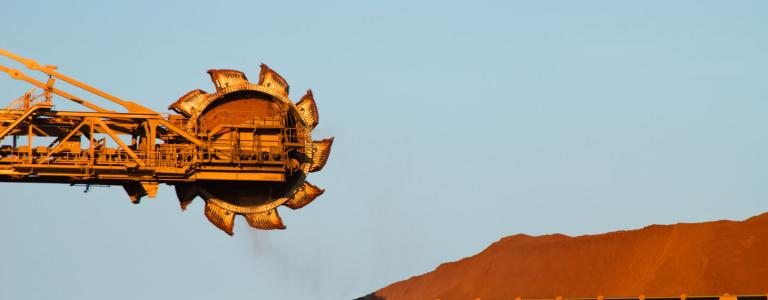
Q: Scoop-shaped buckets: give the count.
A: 9